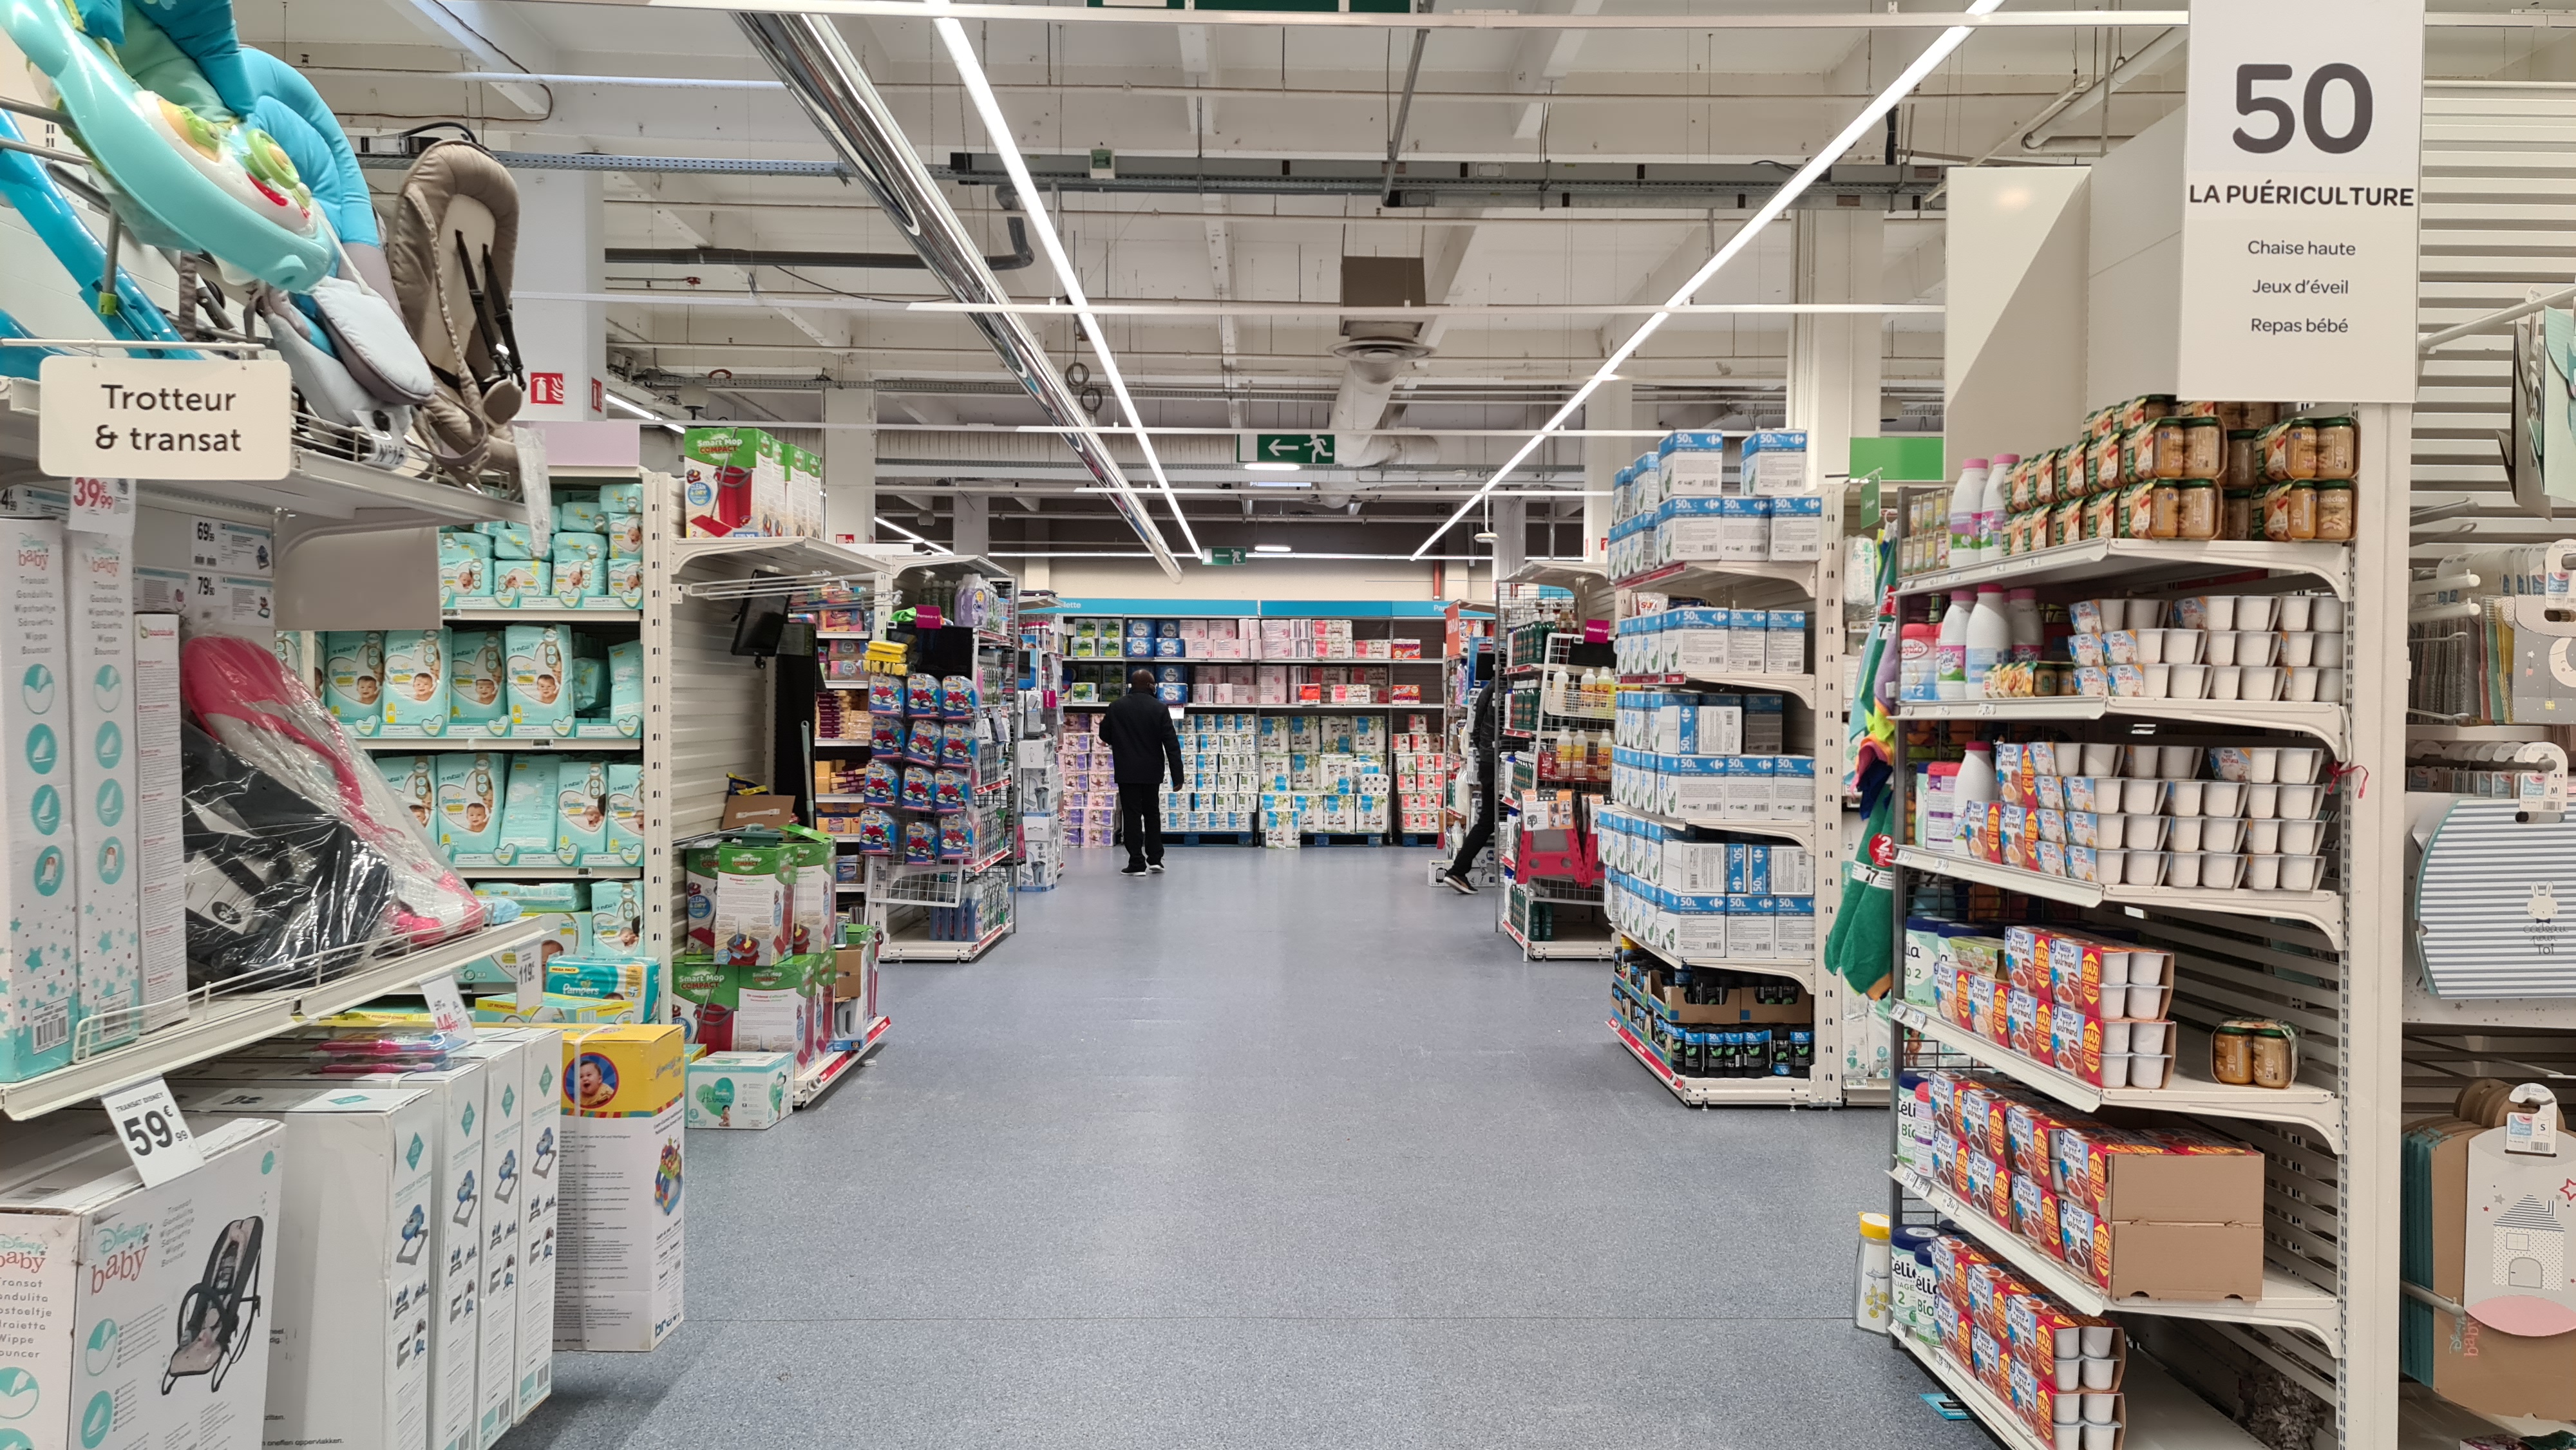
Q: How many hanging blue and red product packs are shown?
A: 12